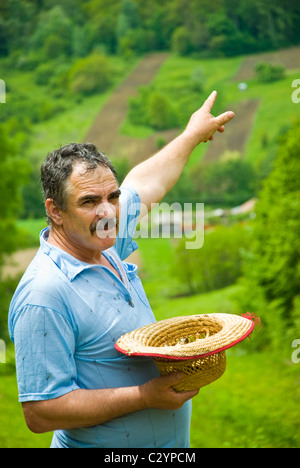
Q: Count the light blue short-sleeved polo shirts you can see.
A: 1